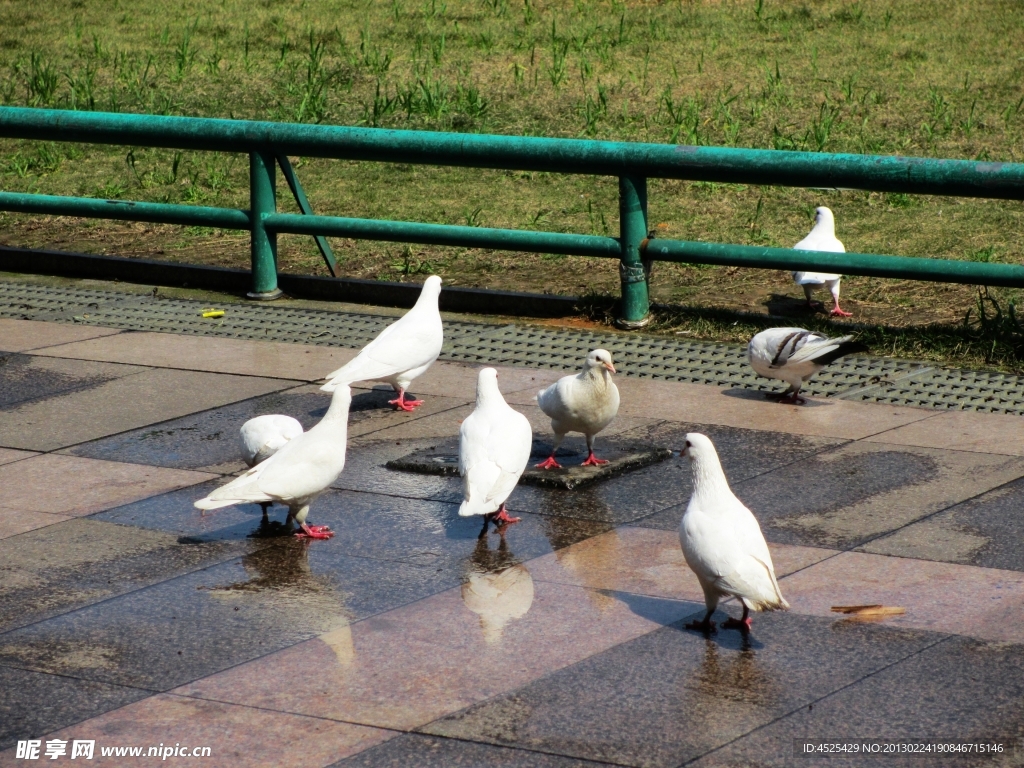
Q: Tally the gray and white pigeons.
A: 1